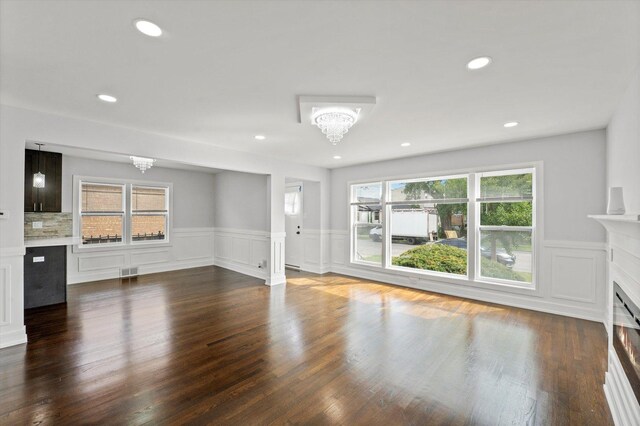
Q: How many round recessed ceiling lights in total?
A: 7